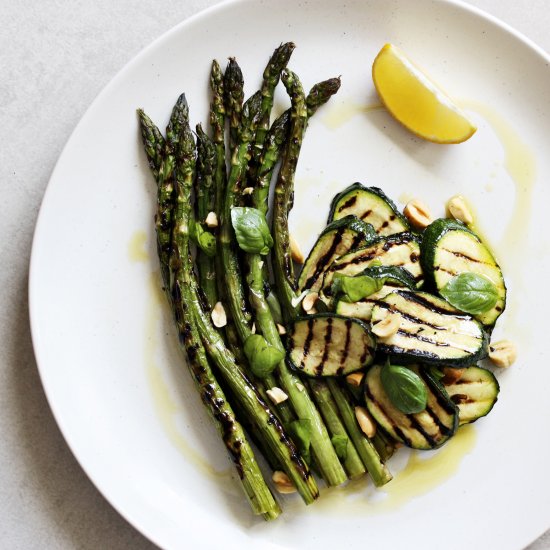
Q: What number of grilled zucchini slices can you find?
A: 9